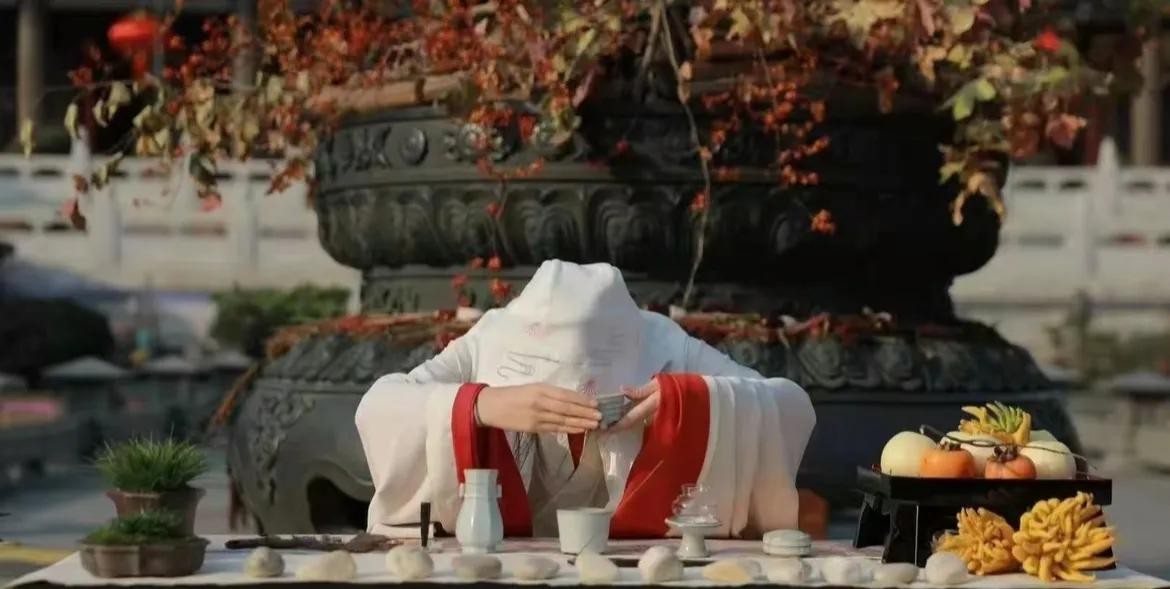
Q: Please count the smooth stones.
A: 12